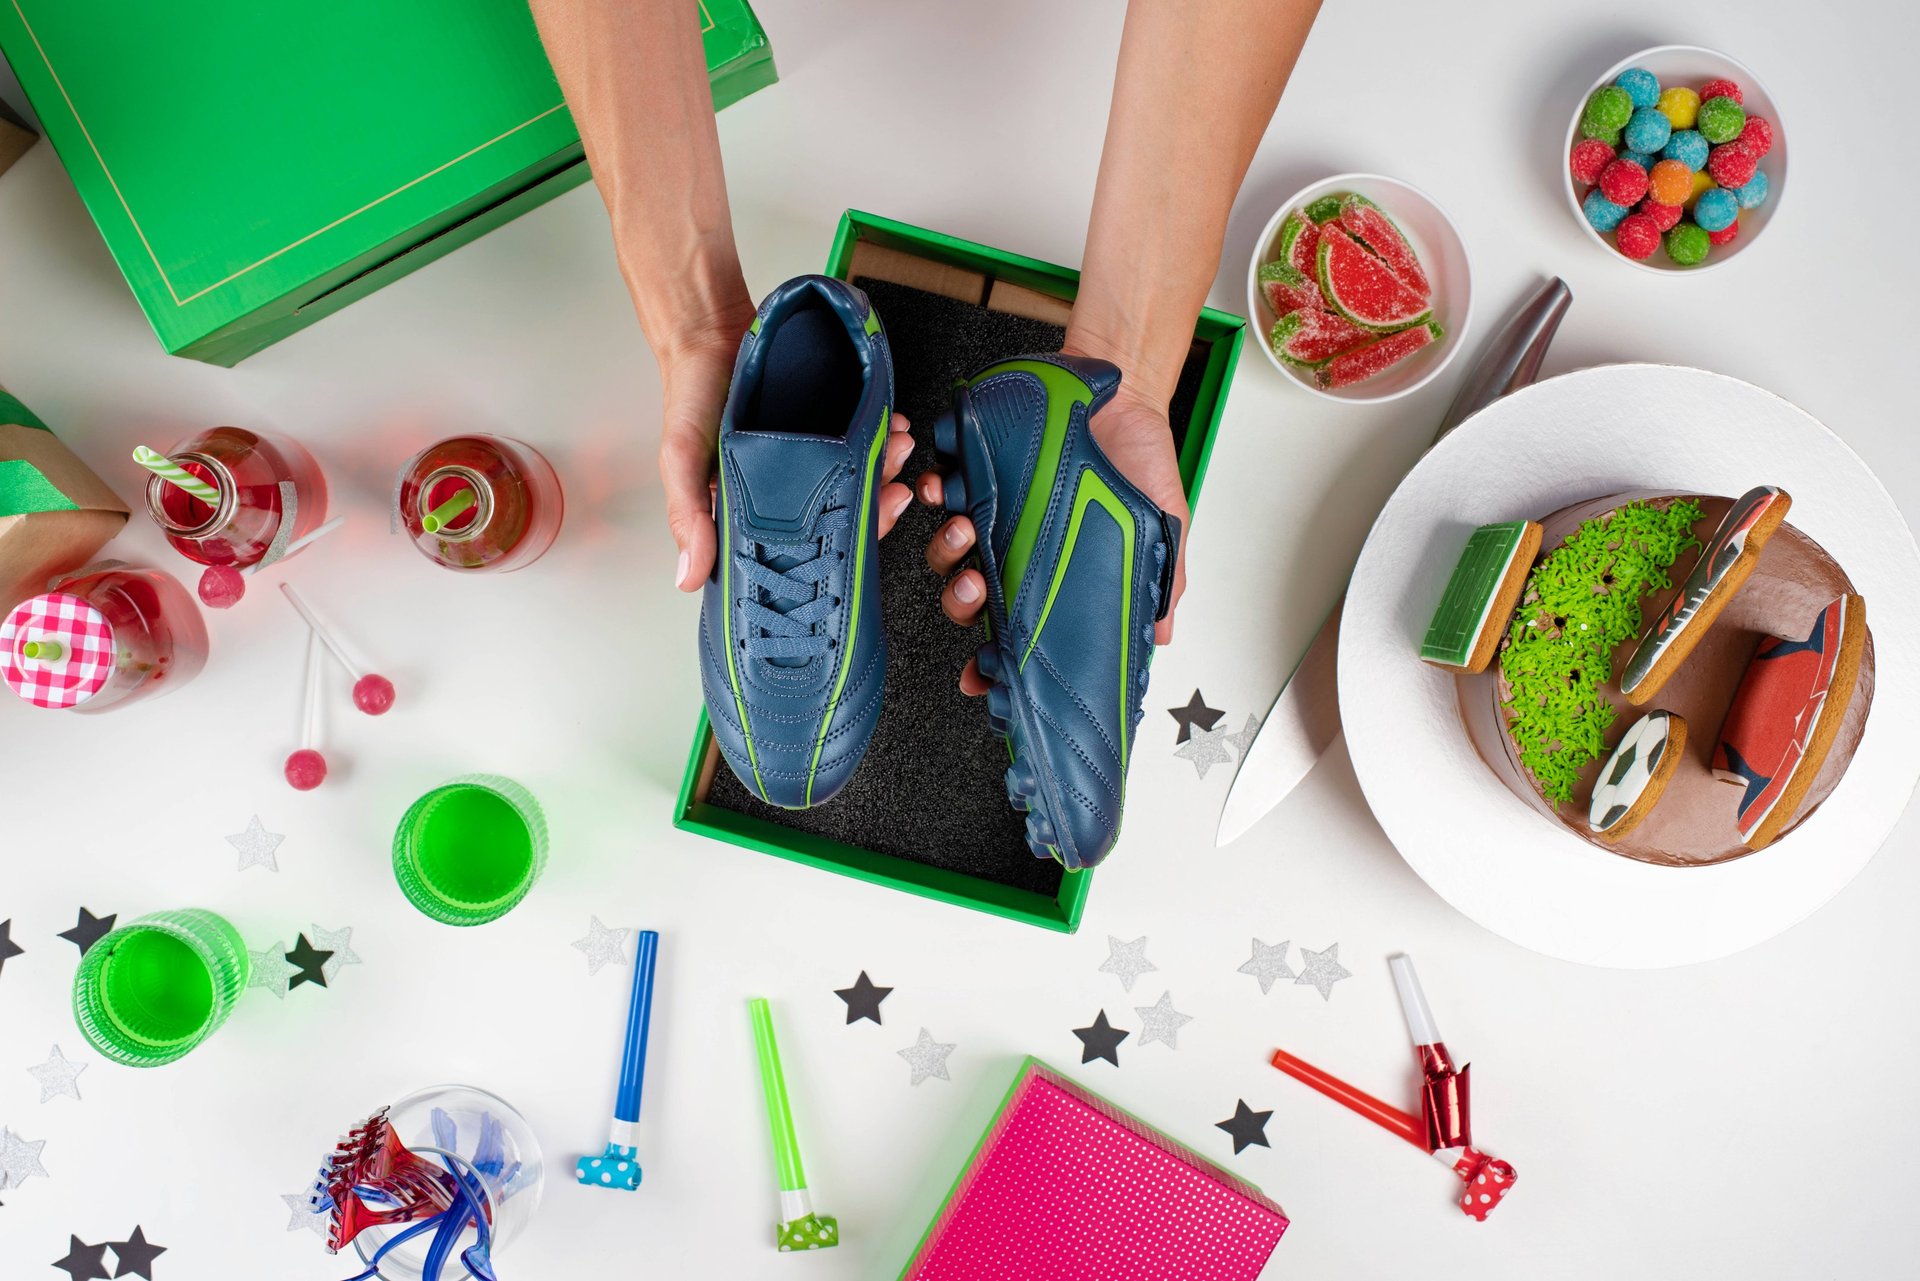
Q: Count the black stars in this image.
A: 9